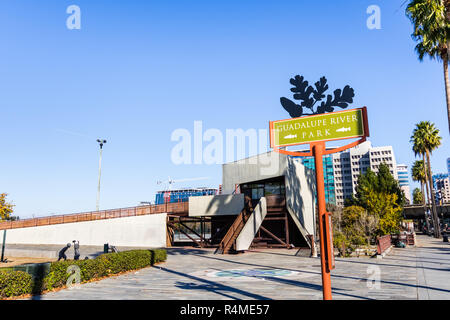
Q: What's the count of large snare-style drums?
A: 0